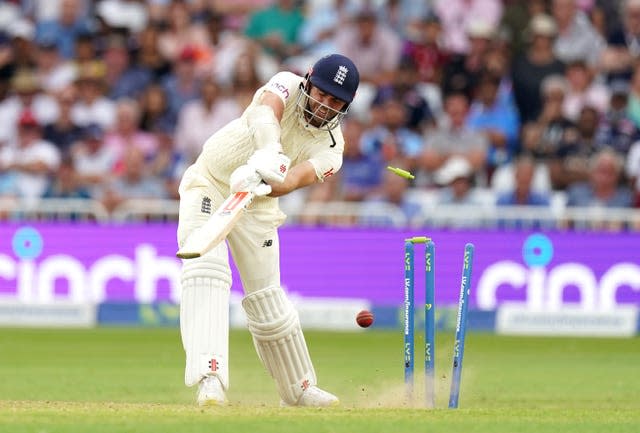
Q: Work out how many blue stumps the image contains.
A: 3